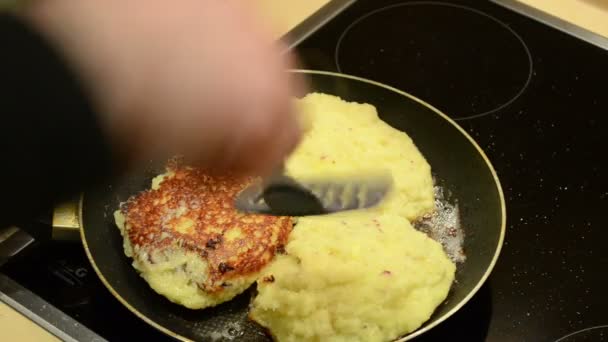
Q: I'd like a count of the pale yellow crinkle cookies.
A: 0